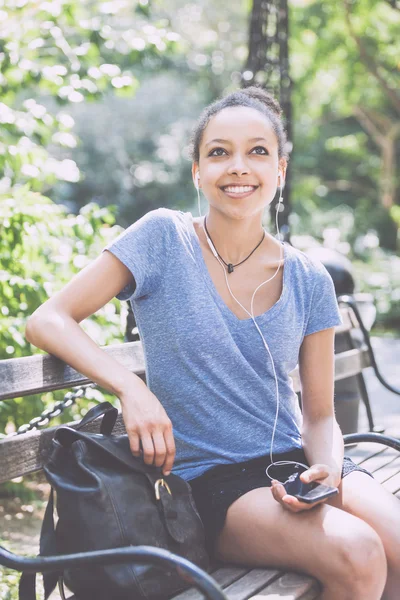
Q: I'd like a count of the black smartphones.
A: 1